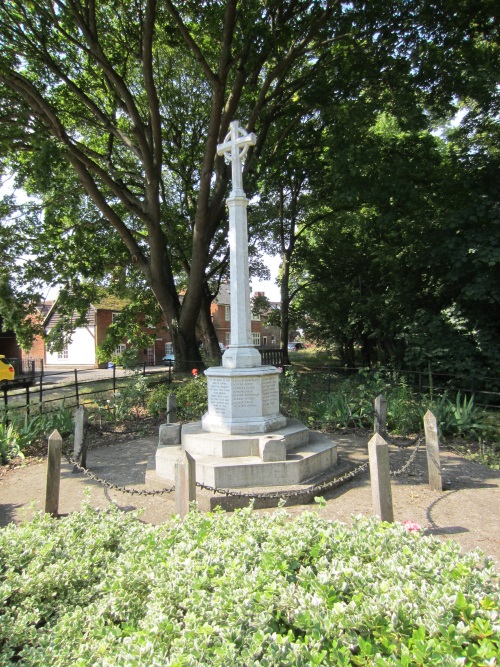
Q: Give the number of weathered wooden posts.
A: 7